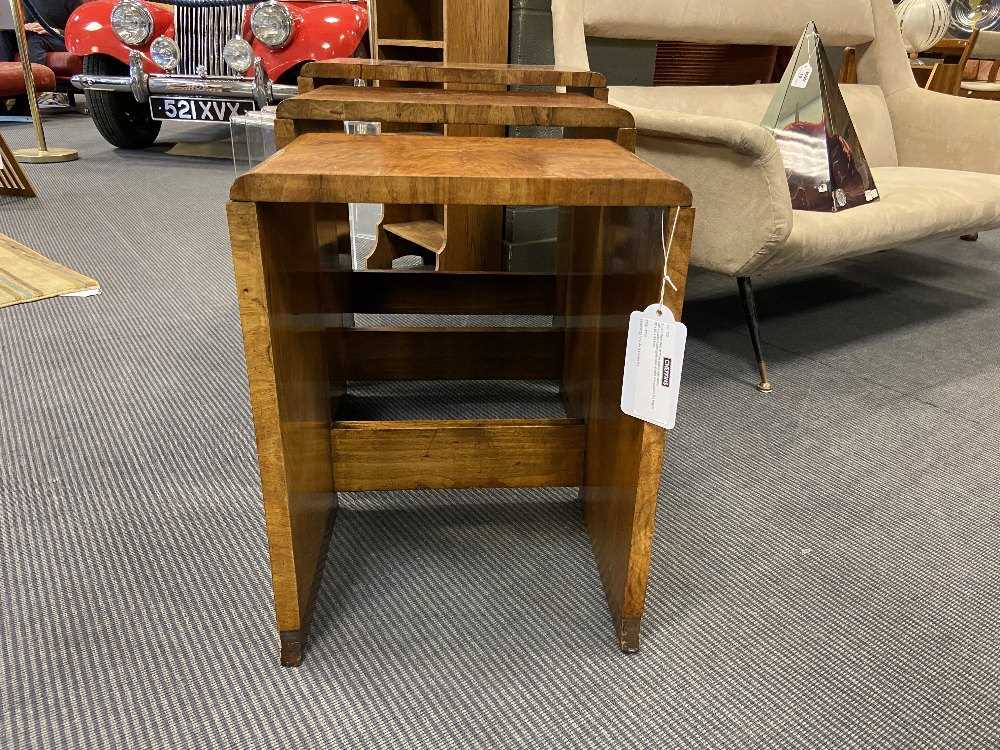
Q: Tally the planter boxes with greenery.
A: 0